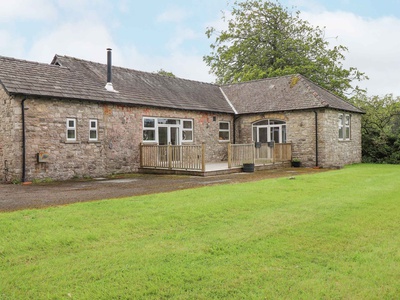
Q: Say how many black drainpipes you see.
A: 3